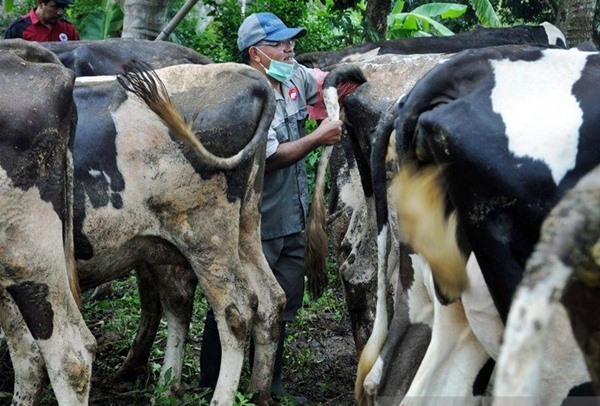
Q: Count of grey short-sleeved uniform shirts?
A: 1